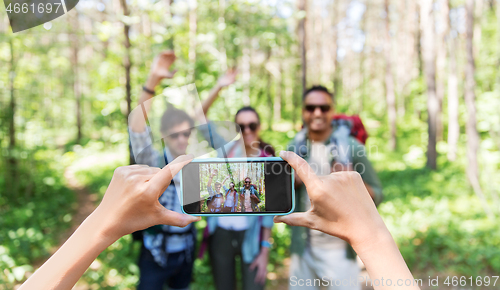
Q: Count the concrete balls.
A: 0